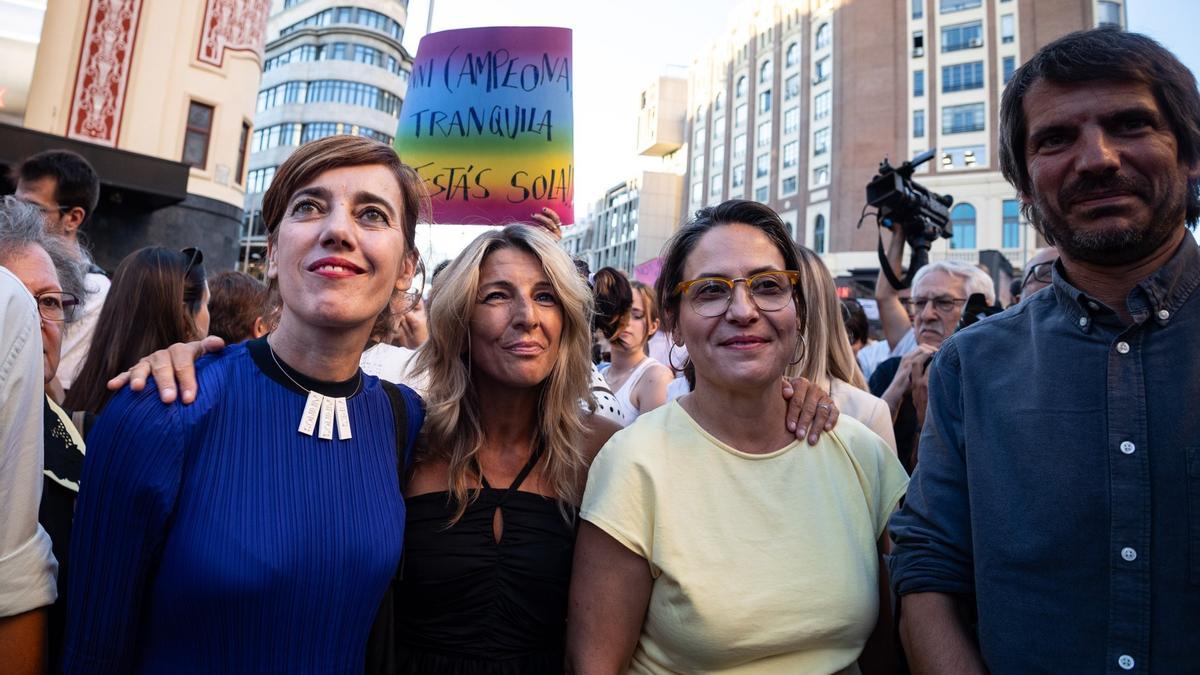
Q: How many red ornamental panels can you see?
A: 2